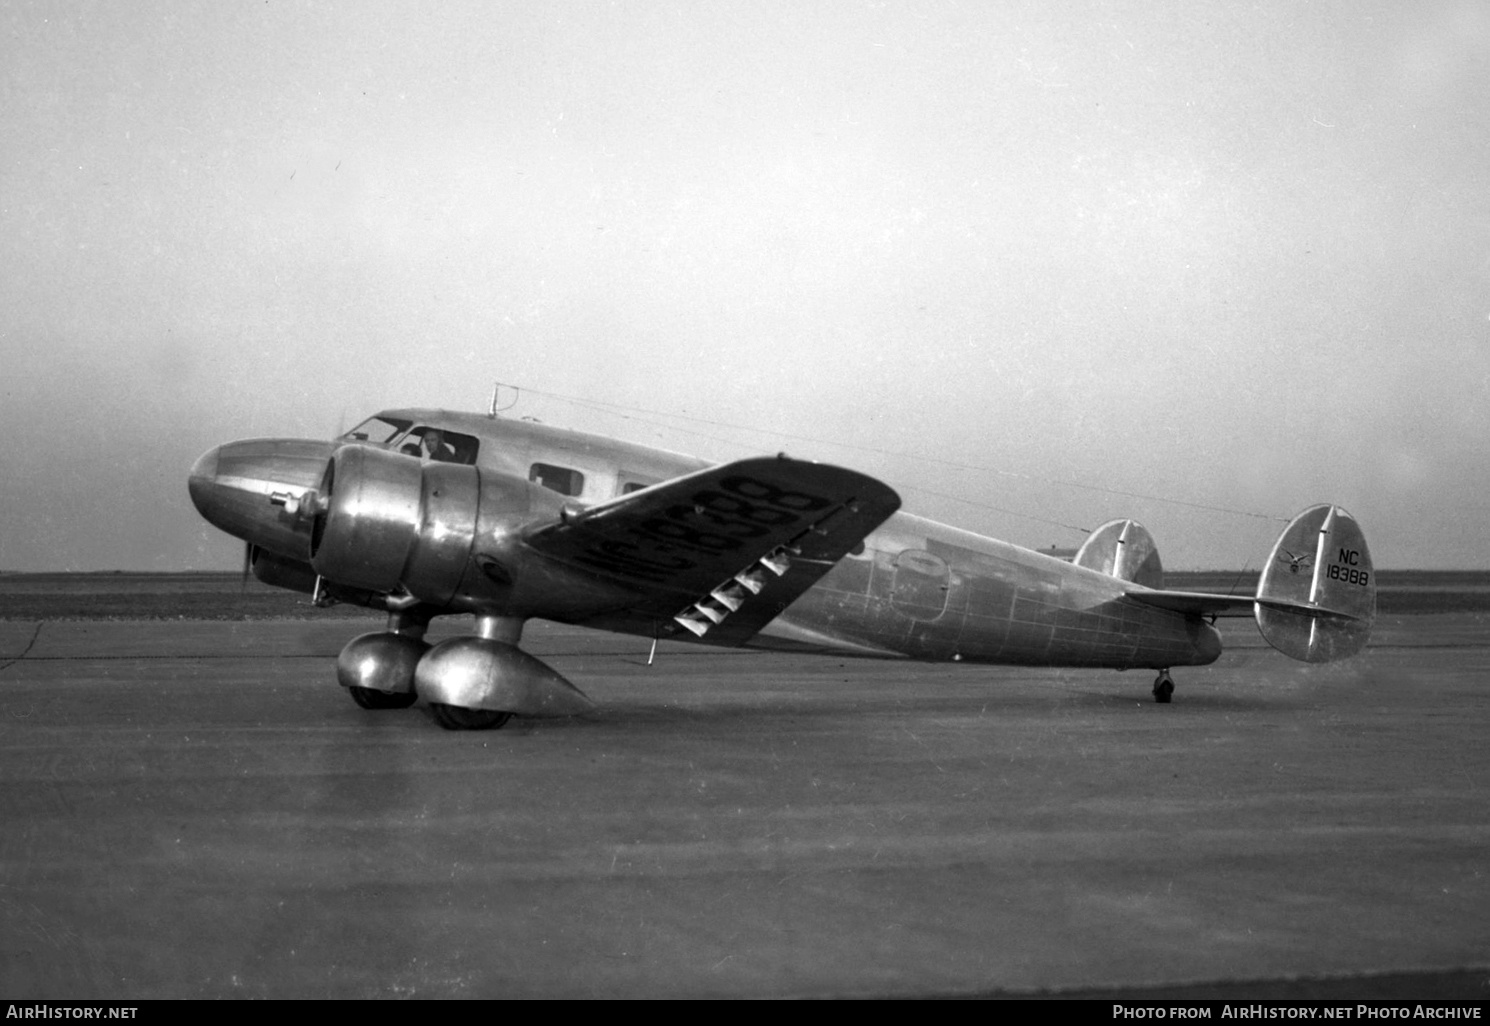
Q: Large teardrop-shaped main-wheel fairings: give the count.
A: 2